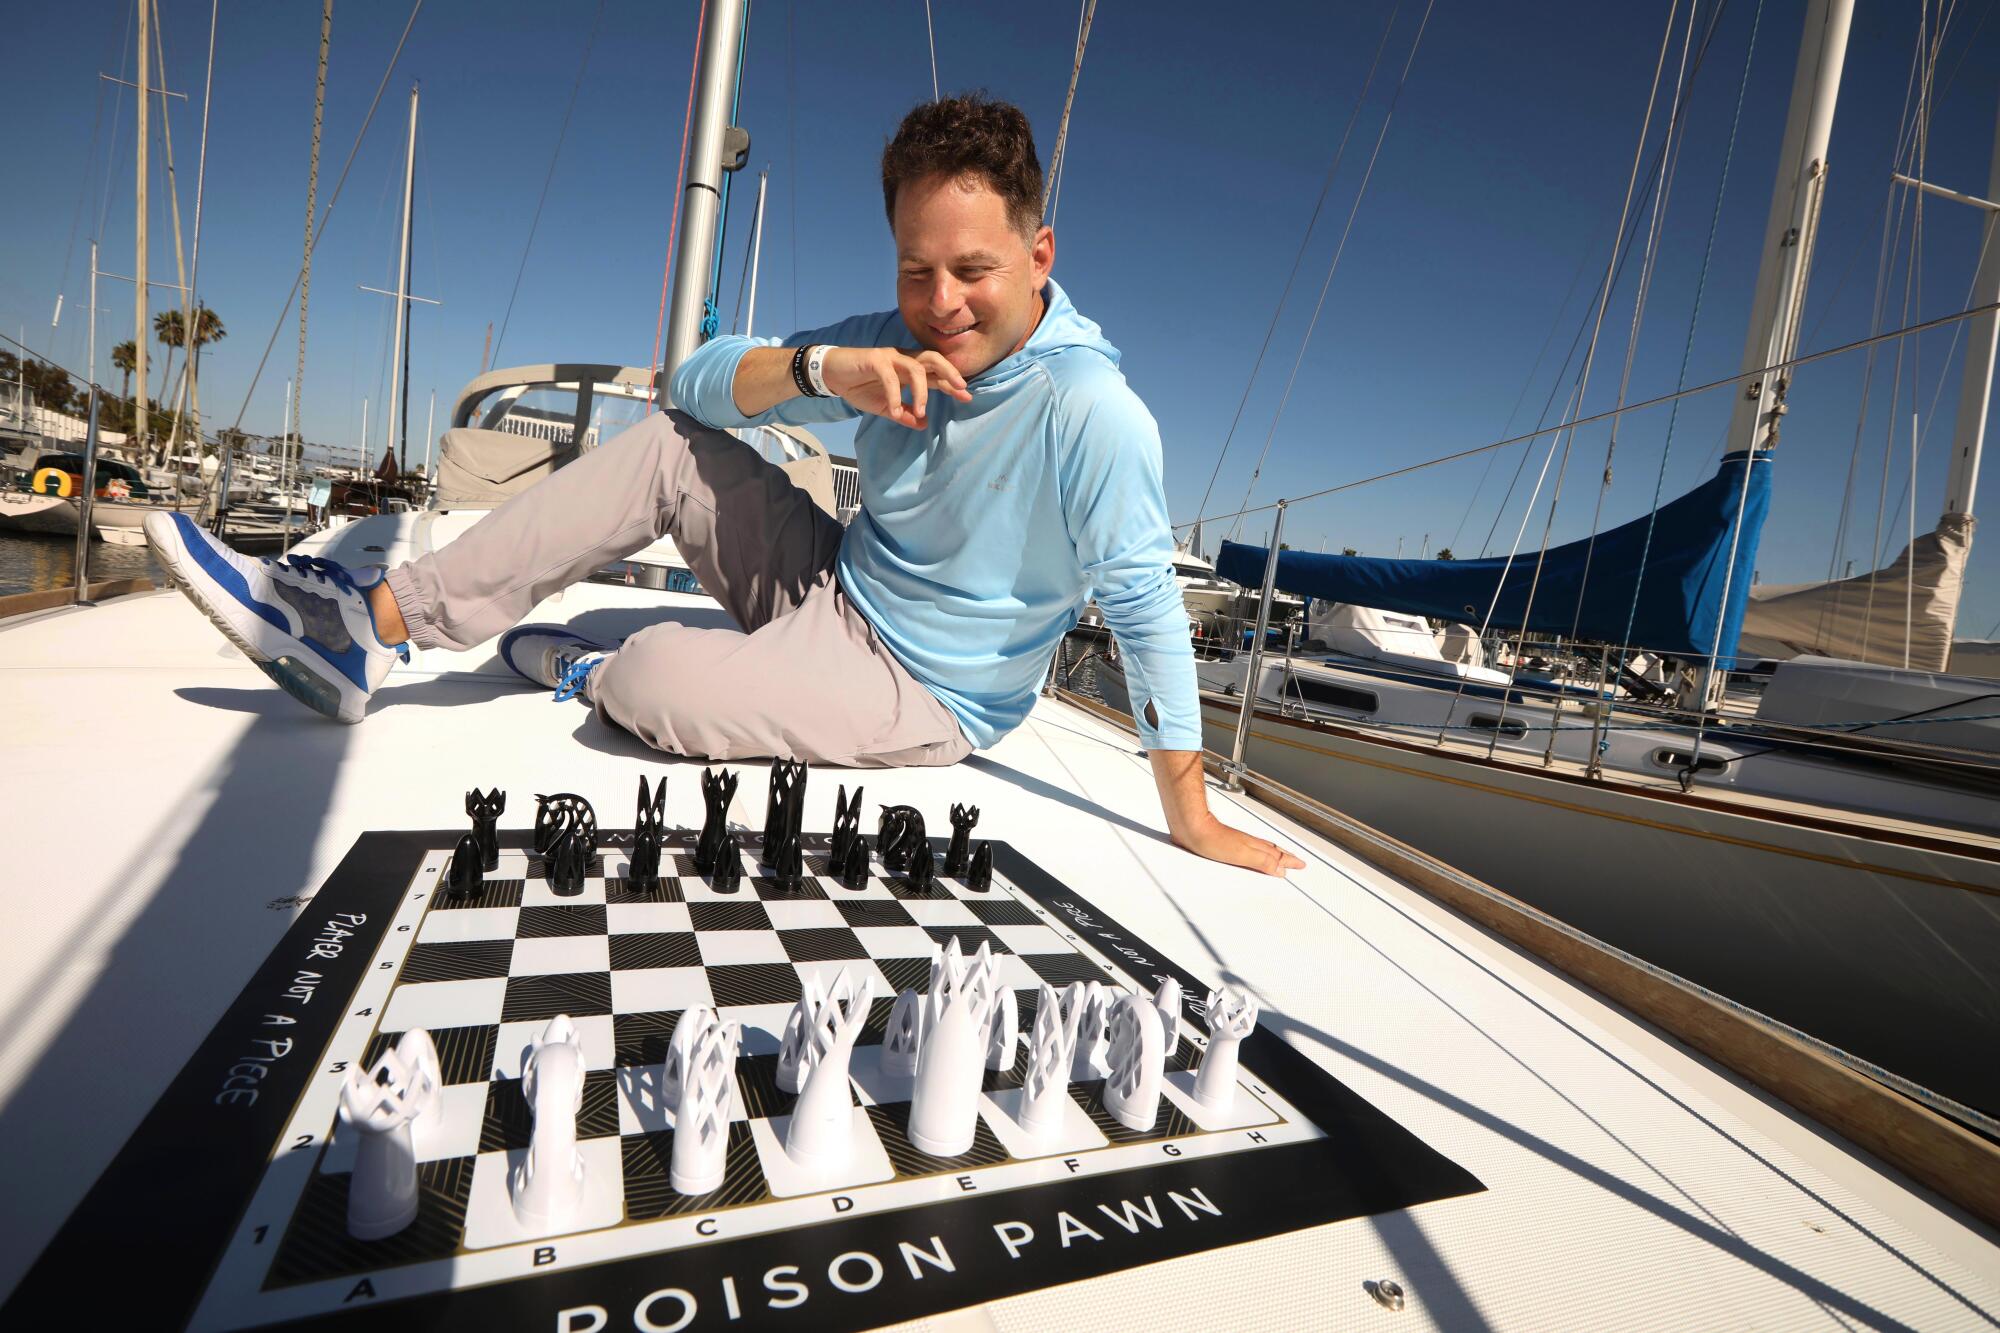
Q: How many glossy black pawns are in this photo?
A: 8